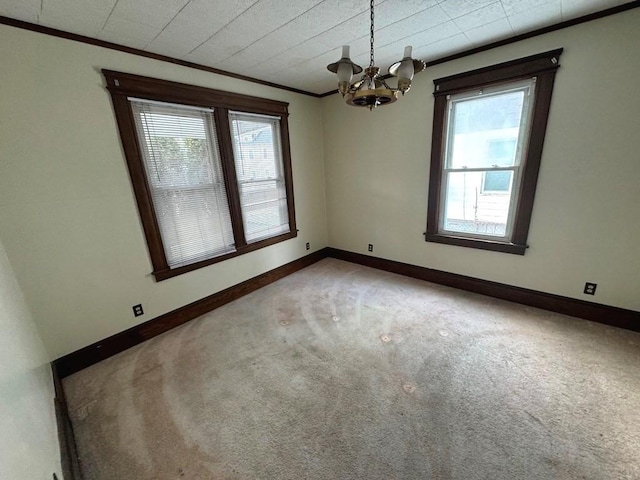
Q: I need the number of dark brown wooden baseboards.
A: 3